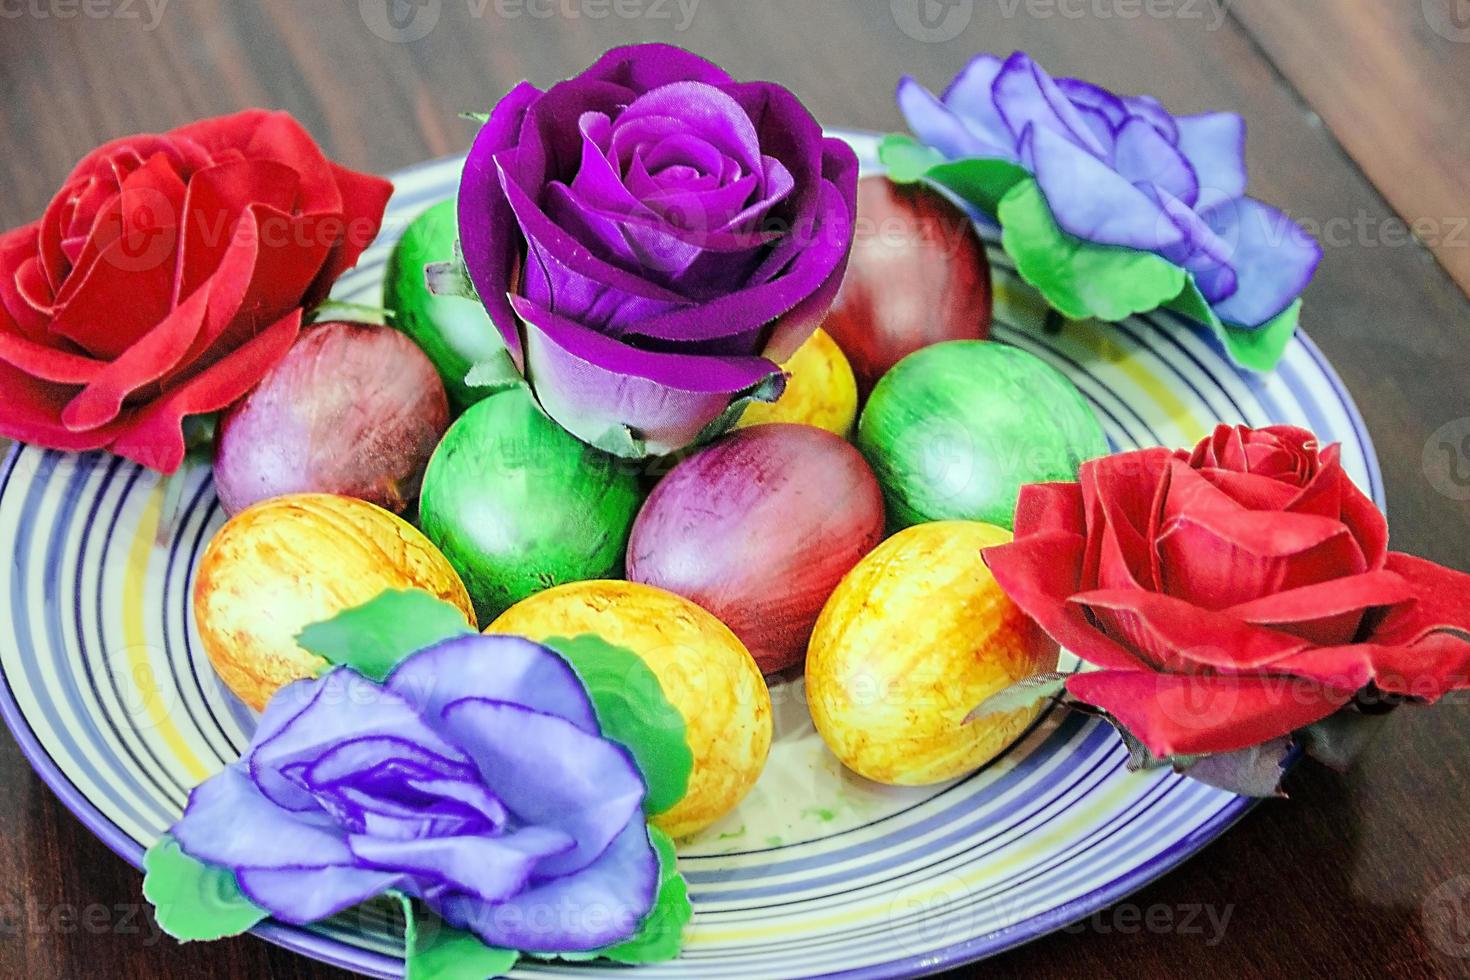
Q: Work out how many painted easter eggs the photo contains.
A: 10